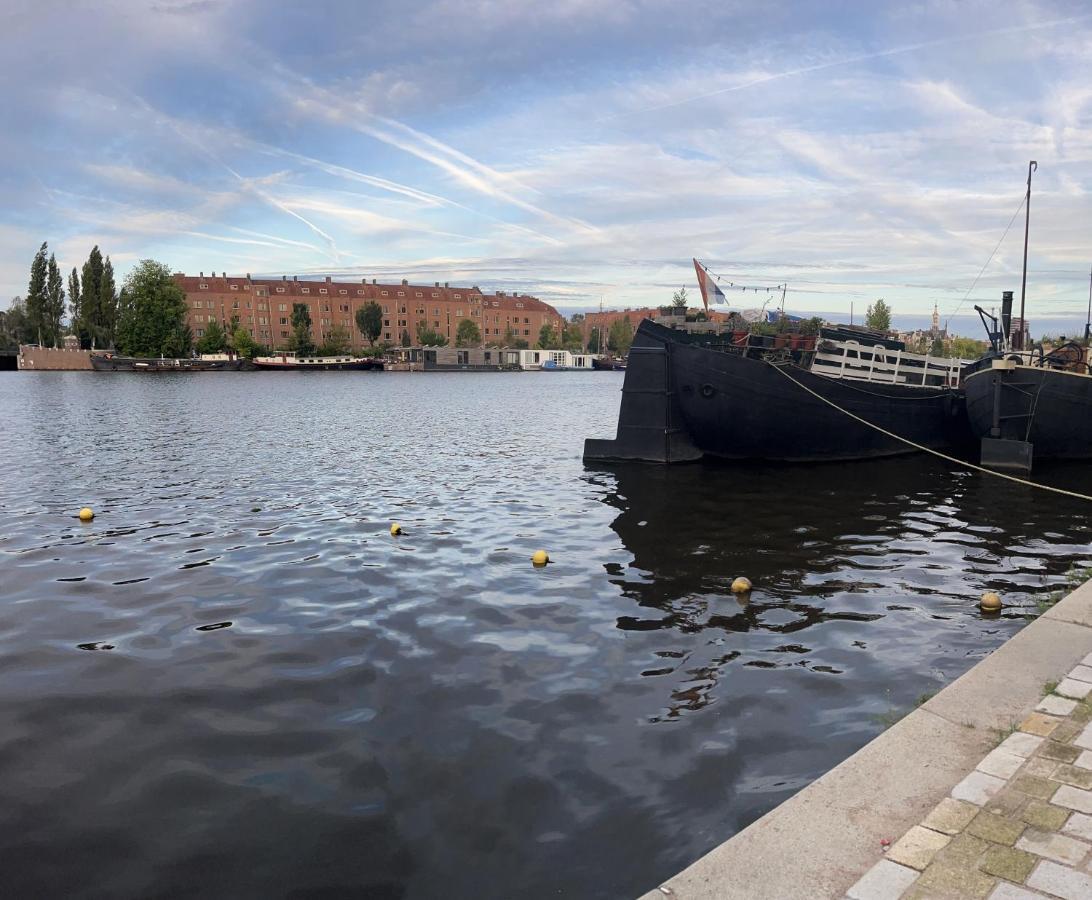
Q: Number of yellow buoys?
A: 5